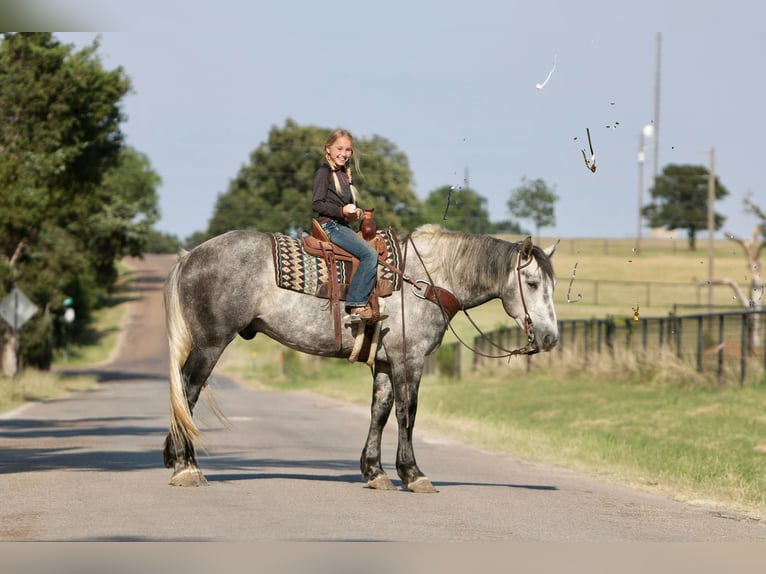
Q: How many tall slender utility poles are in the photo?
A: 3